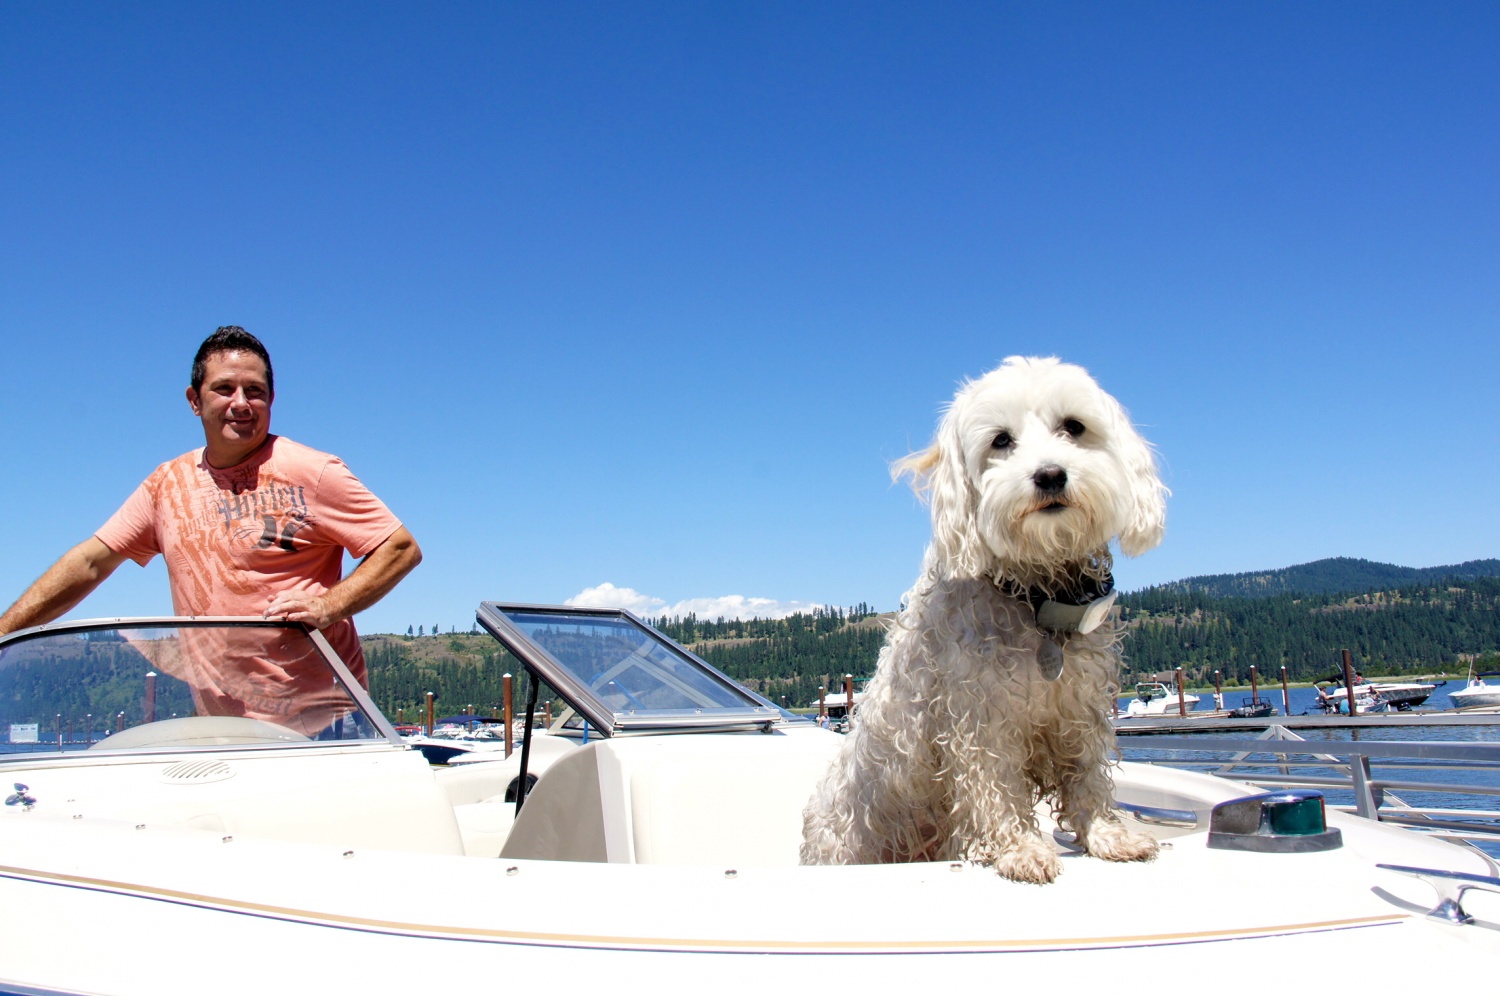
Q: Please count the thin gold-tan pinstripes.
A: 1